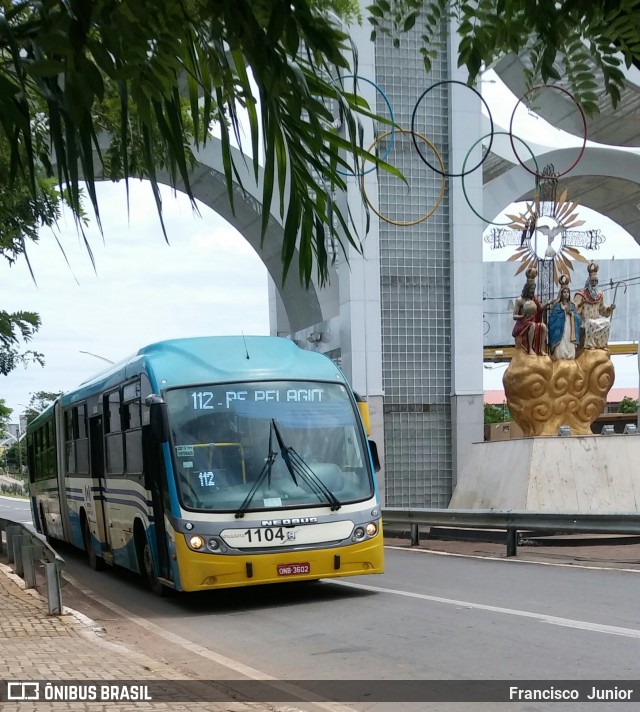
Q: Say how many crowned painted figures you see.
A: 3